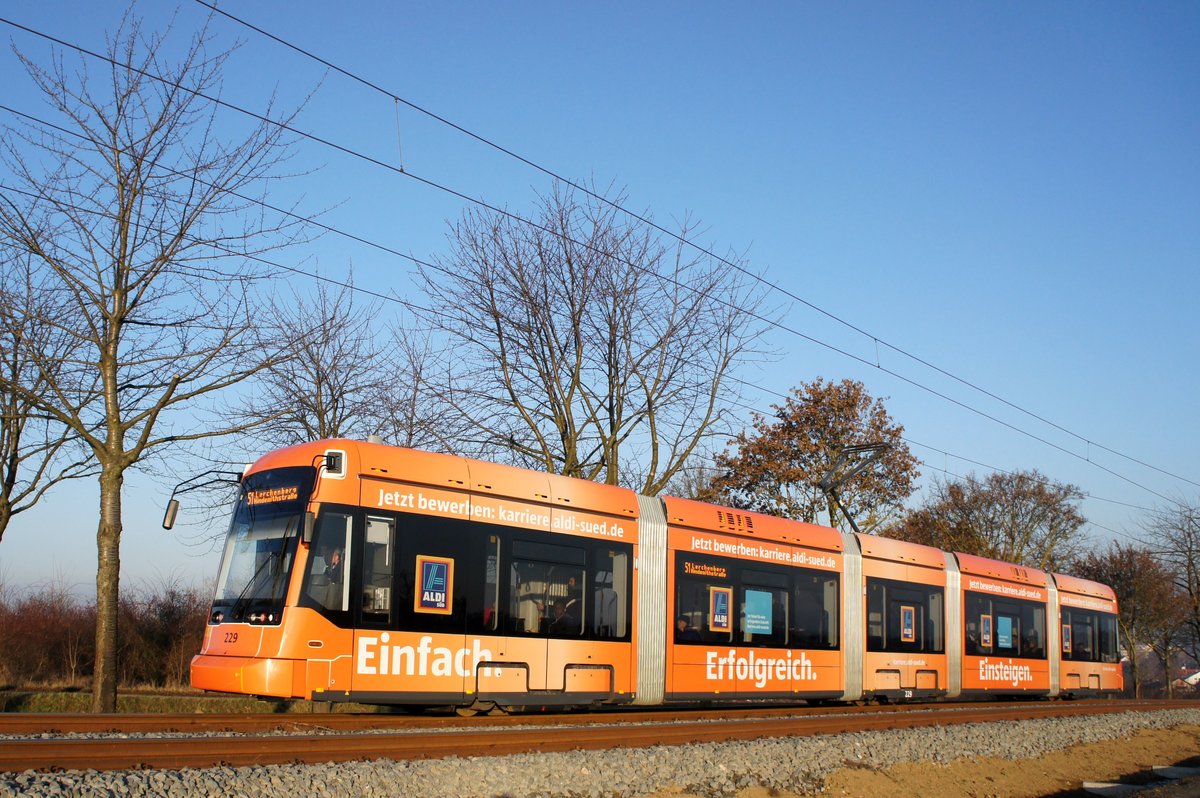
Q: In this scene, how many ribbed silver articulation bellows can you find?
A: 4